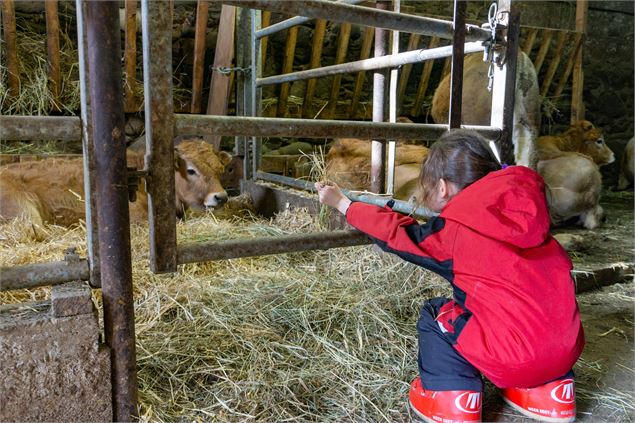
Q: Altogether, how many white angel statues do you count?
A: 0